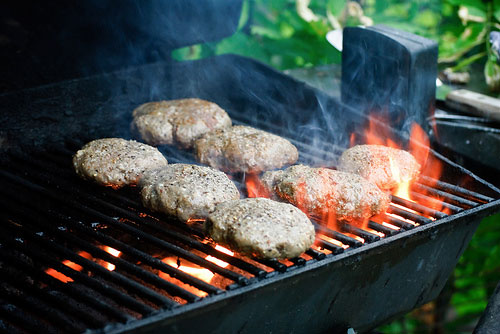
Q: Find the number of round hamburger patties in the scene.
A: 7